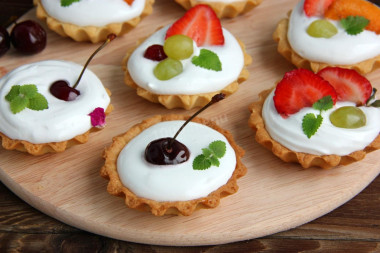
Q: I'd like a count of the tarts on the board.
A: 7